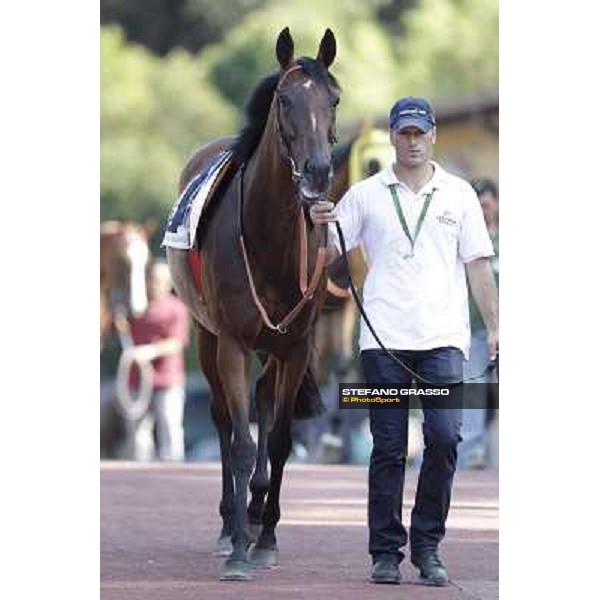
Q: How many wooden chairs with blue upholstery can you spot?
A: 0